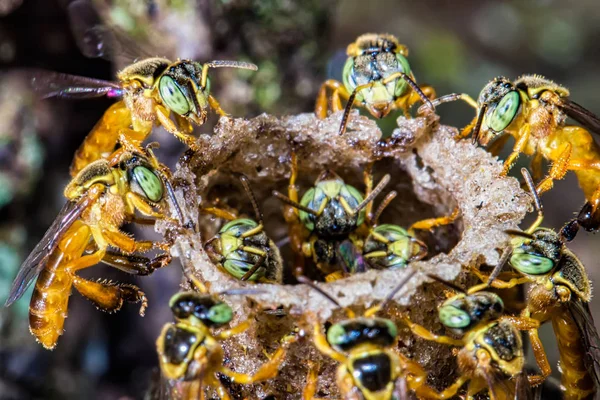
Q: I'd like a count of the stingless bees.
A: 11